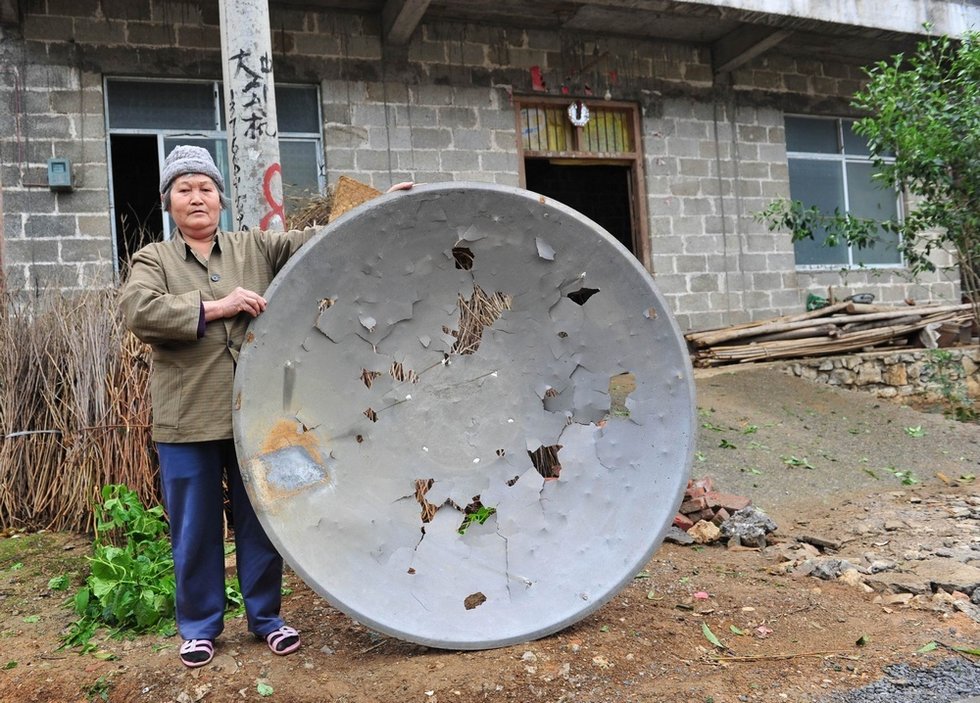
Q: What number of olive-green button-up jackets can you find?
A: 1